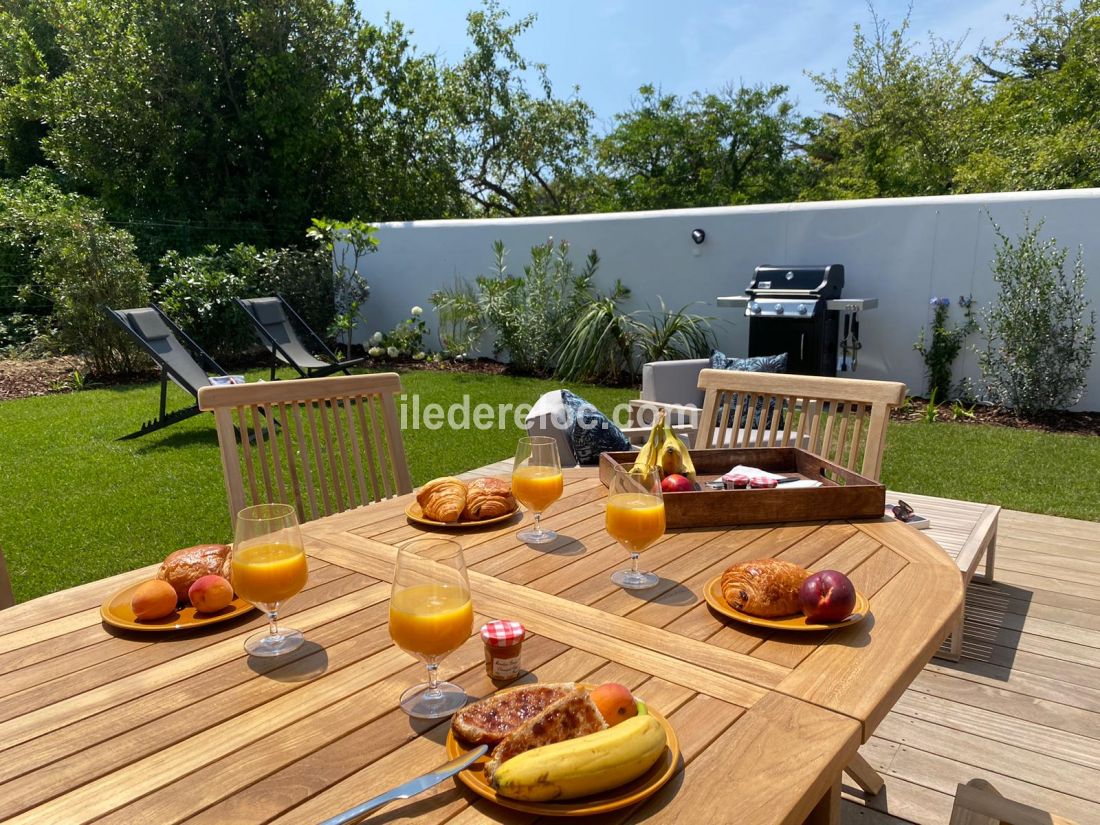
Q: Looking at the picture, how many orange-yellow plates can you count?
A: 4